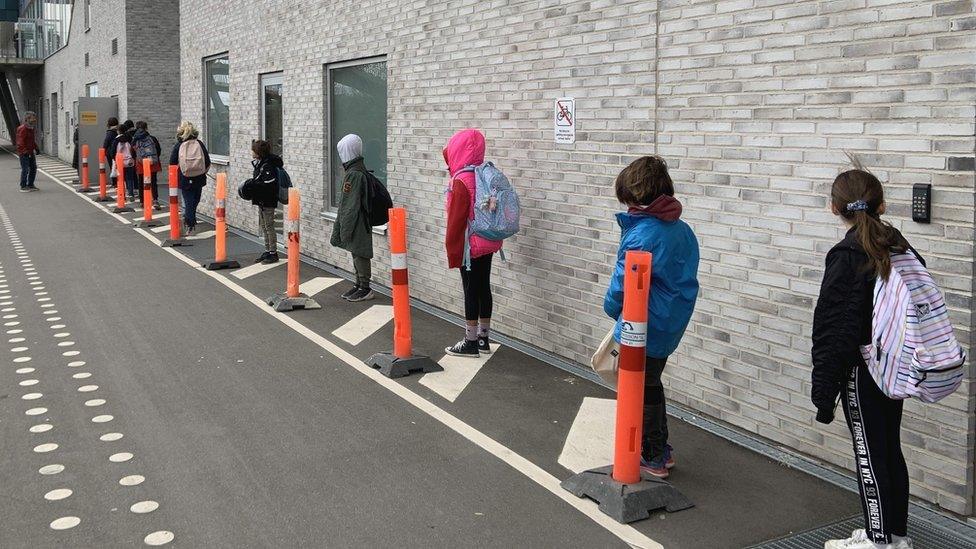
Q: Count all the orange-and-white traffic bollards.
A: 9